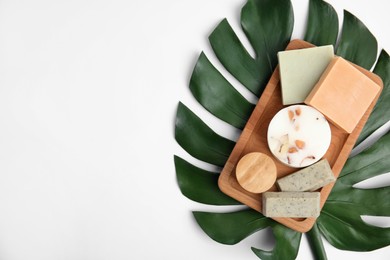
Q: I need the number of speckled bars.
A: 2